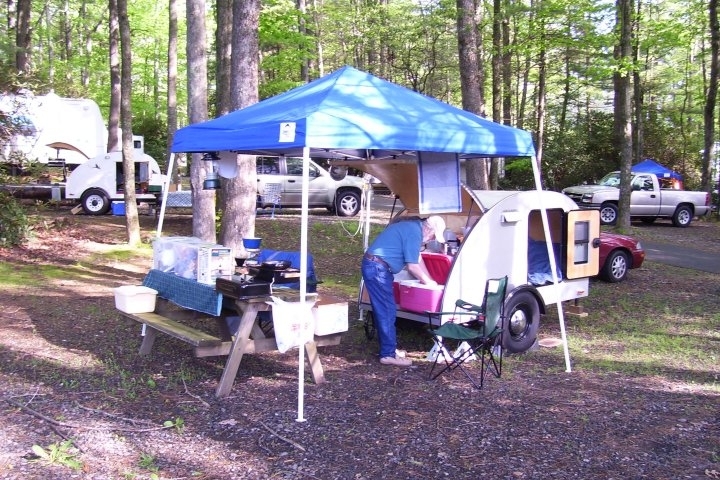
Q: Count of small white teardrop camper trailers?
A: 2